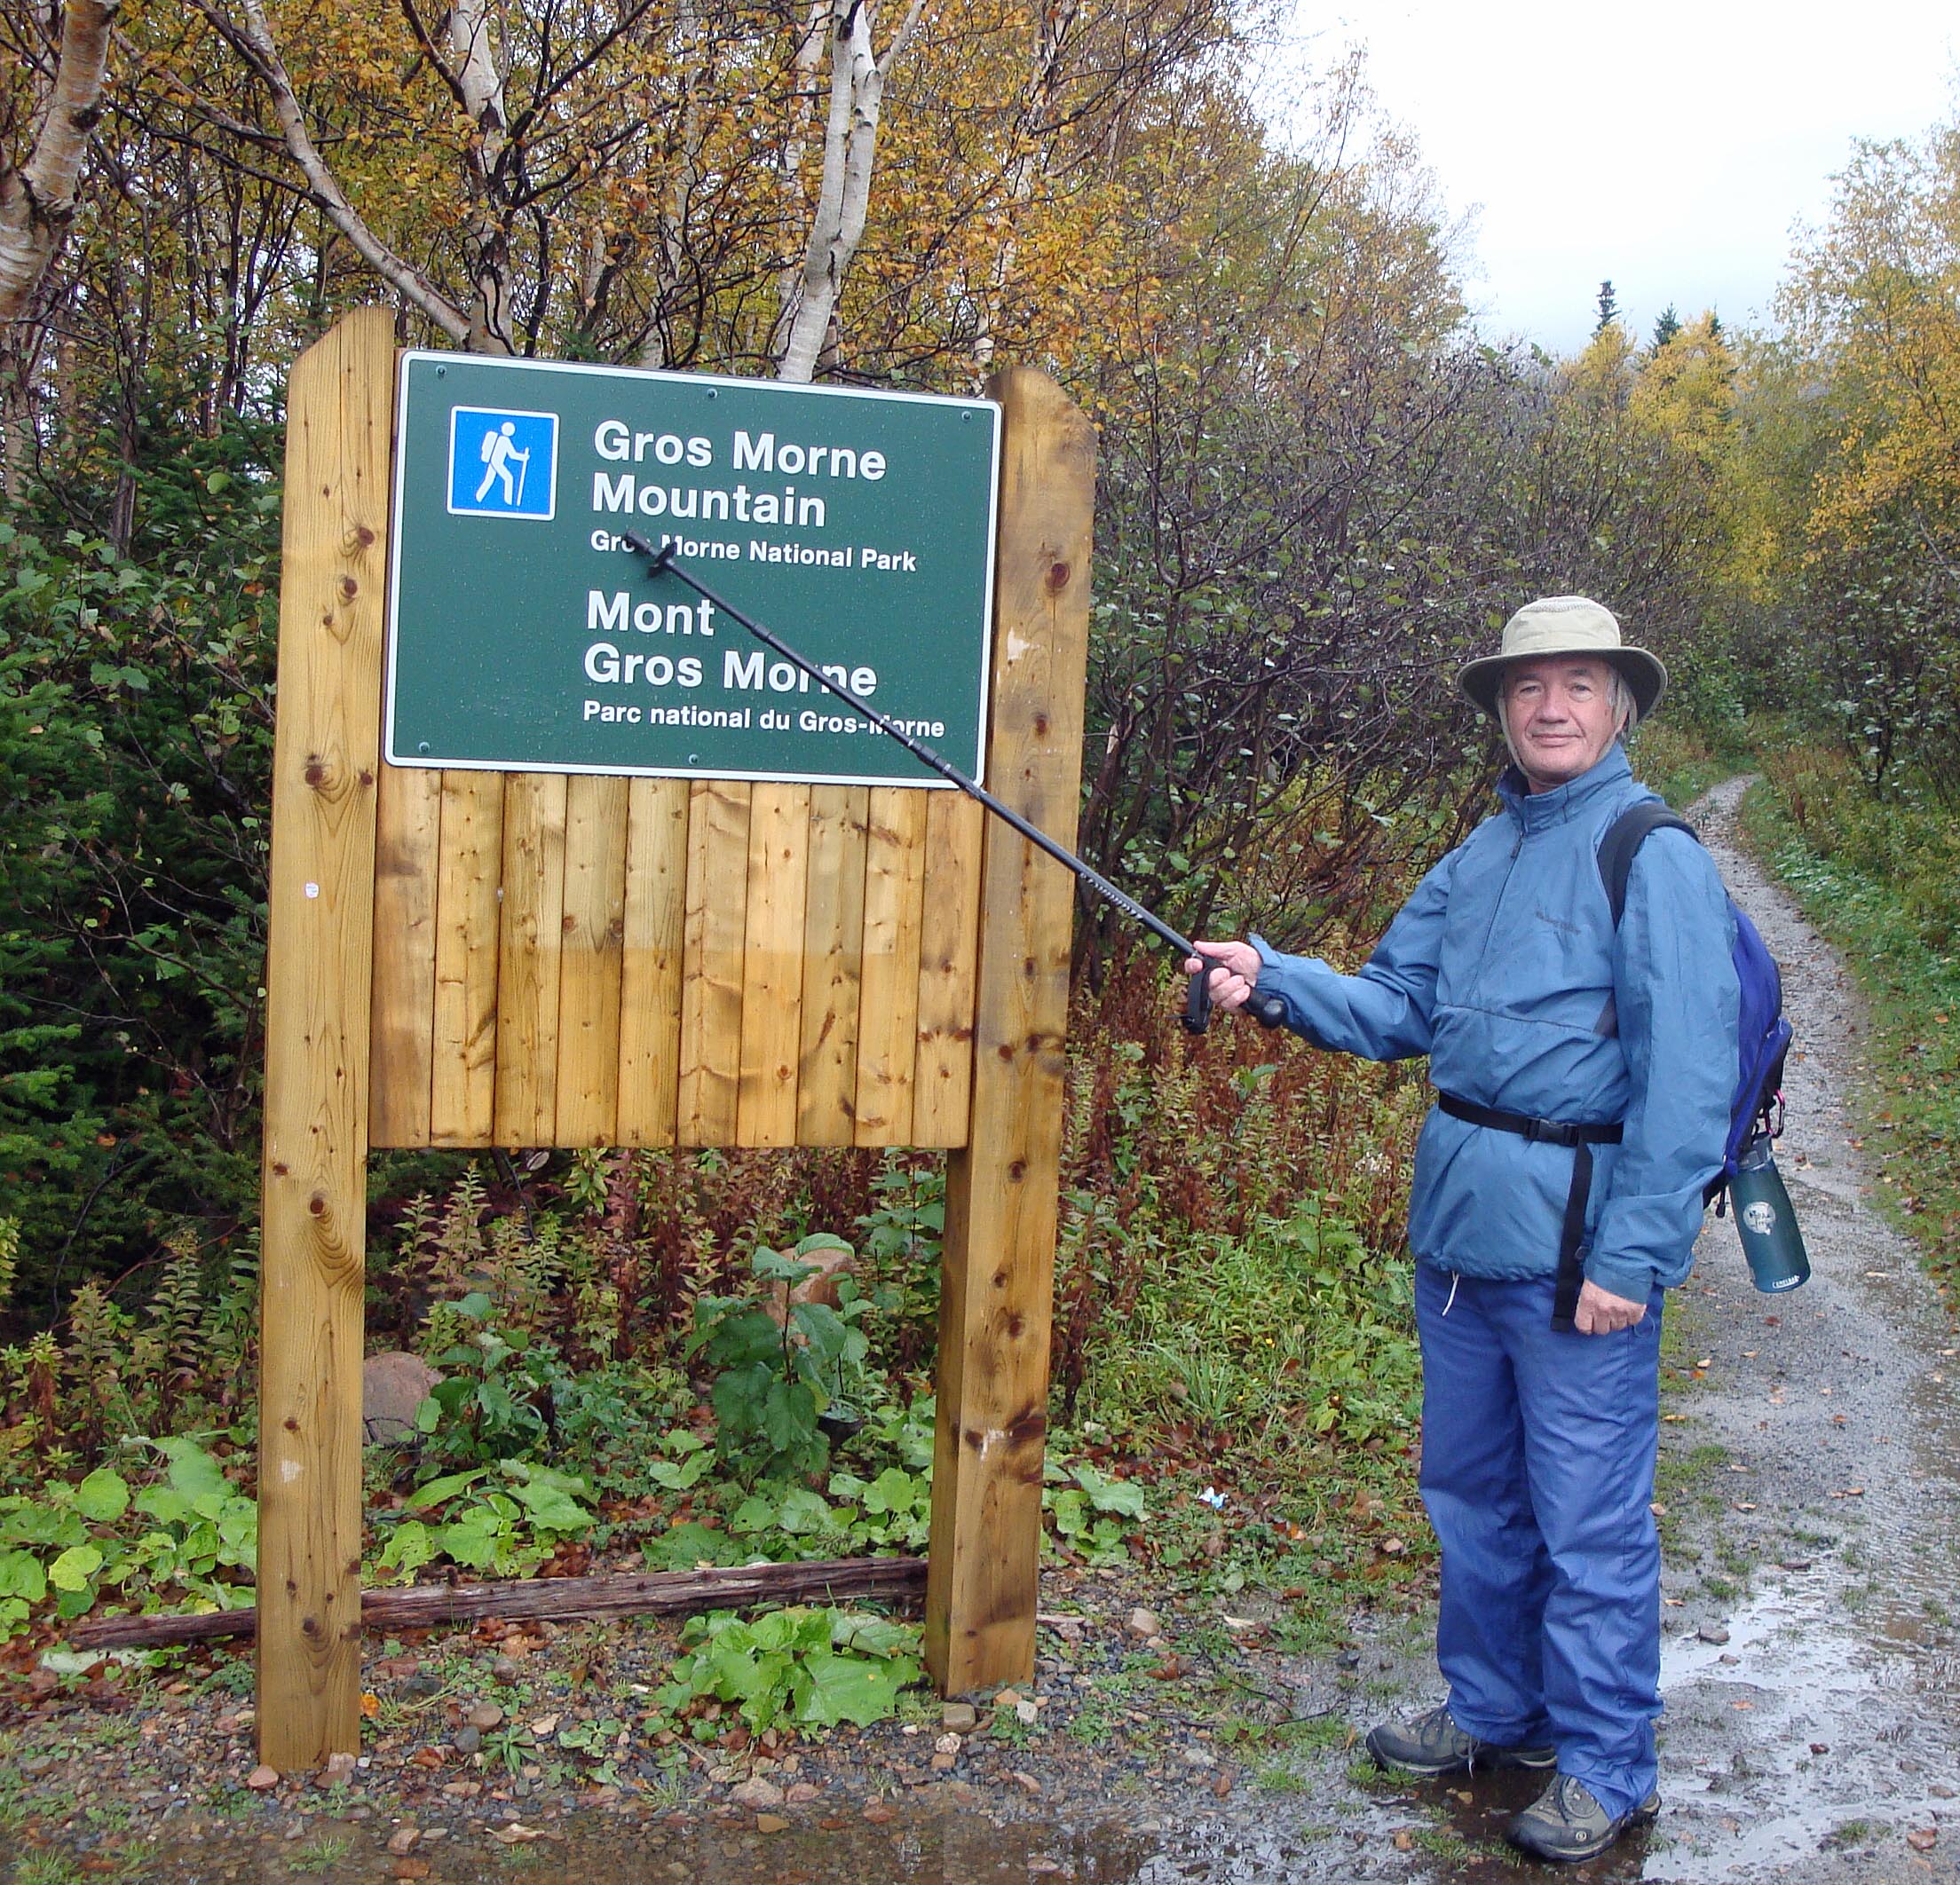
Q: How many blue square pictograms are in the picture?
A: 1